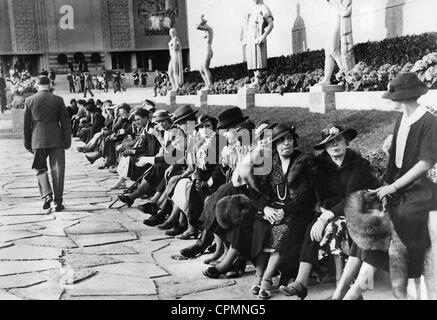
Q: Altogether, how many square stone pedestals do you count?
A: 4